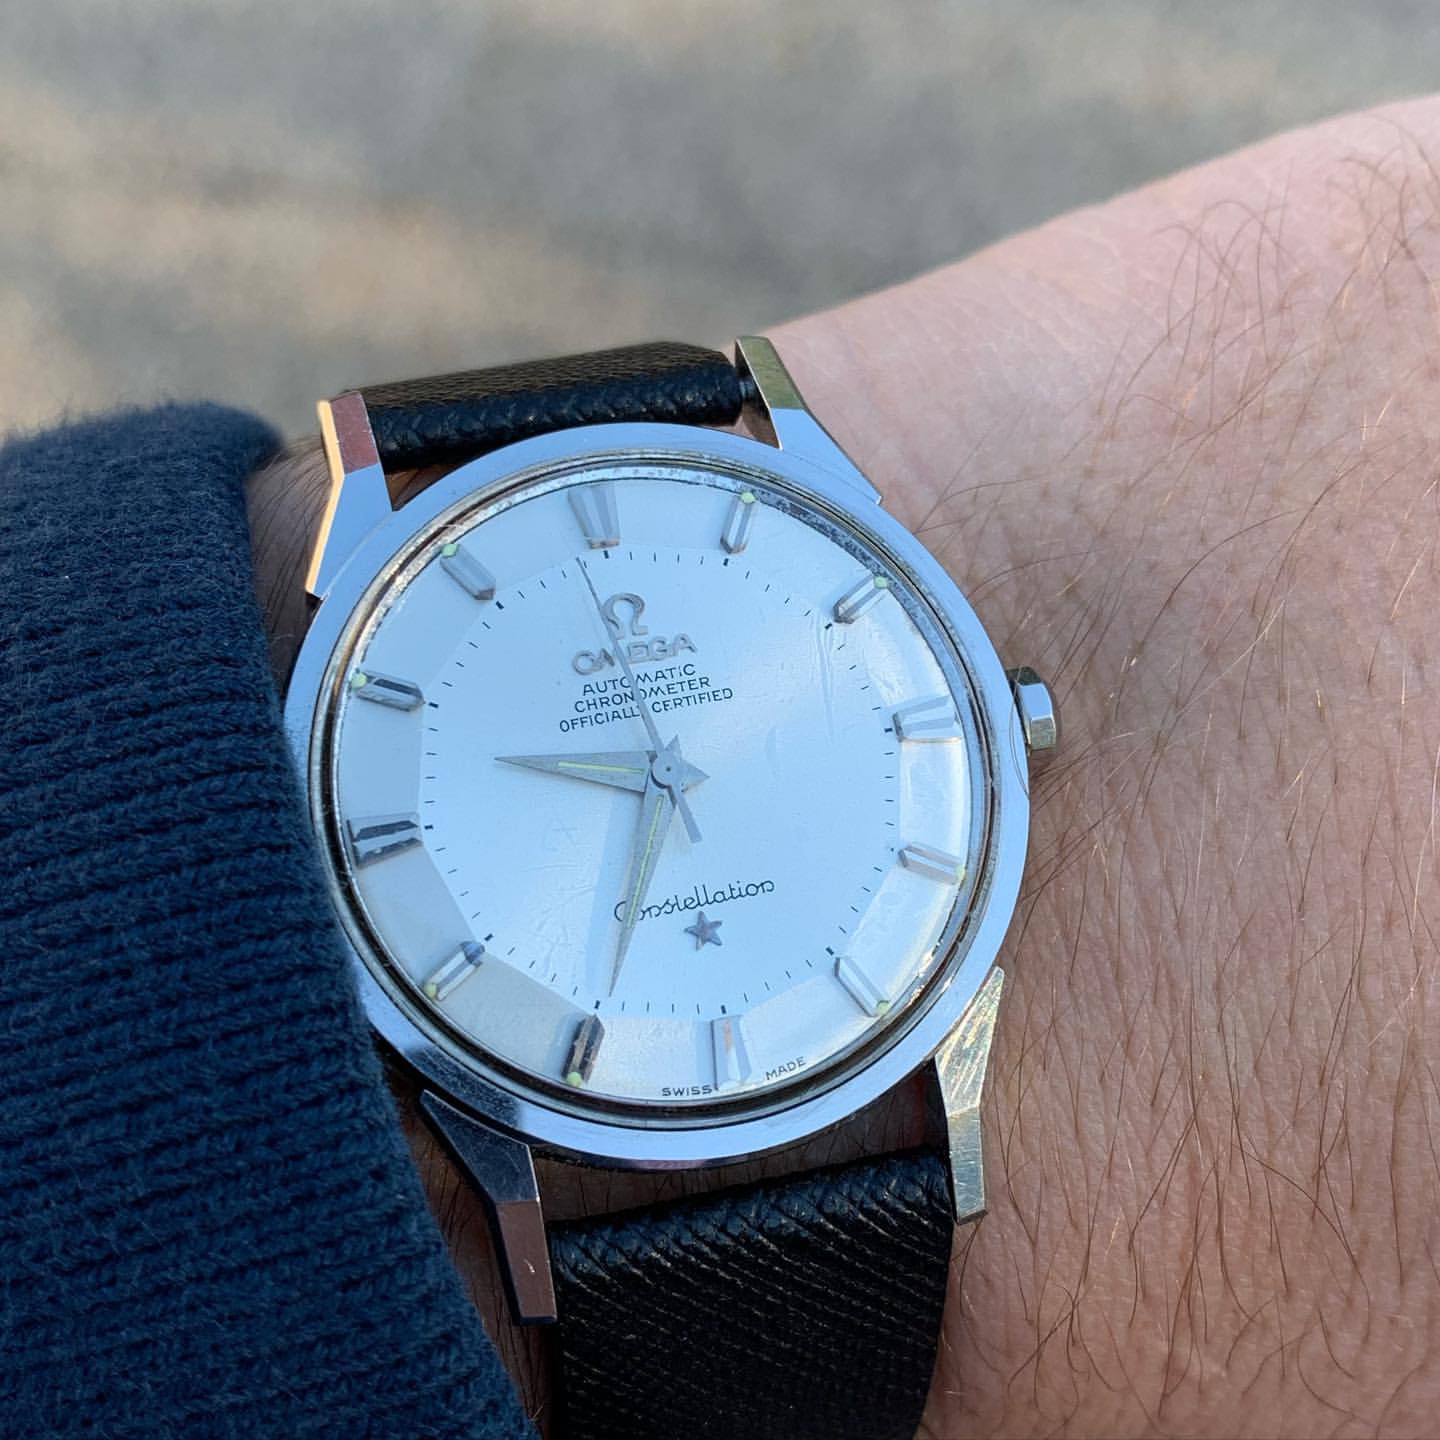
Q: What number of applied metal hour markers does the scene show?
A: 12